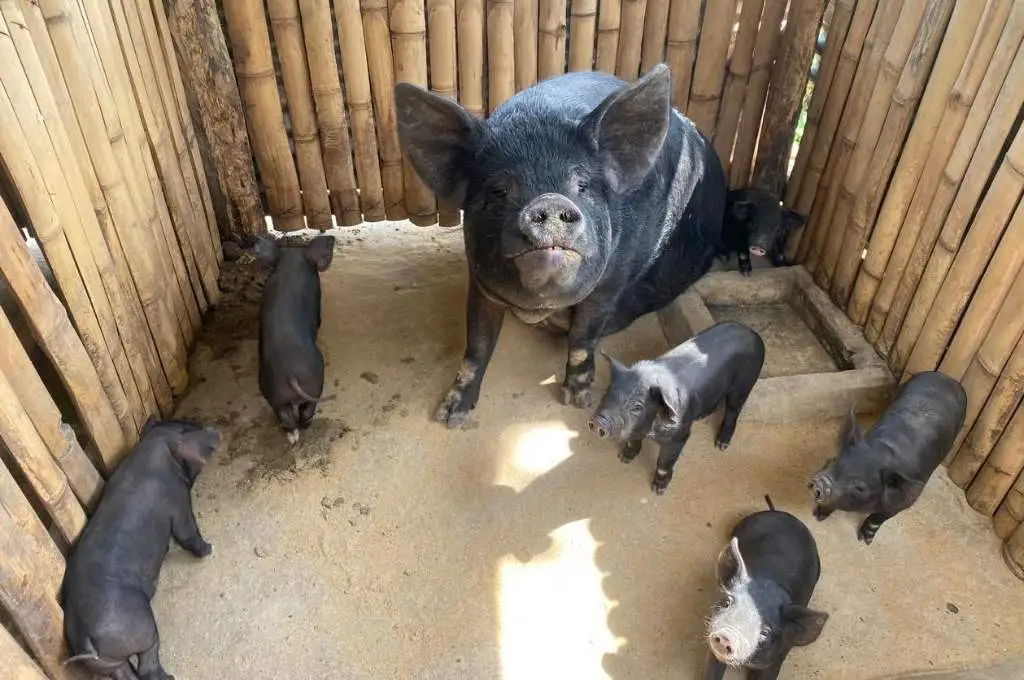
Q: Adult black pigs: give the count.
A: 1